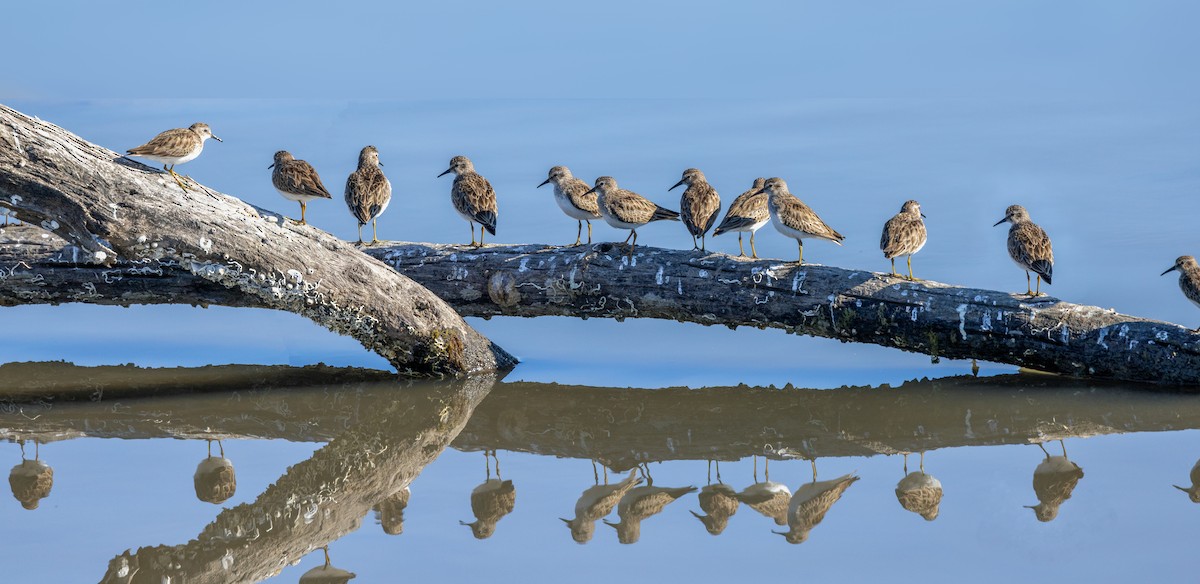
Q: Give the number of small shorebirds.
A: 12